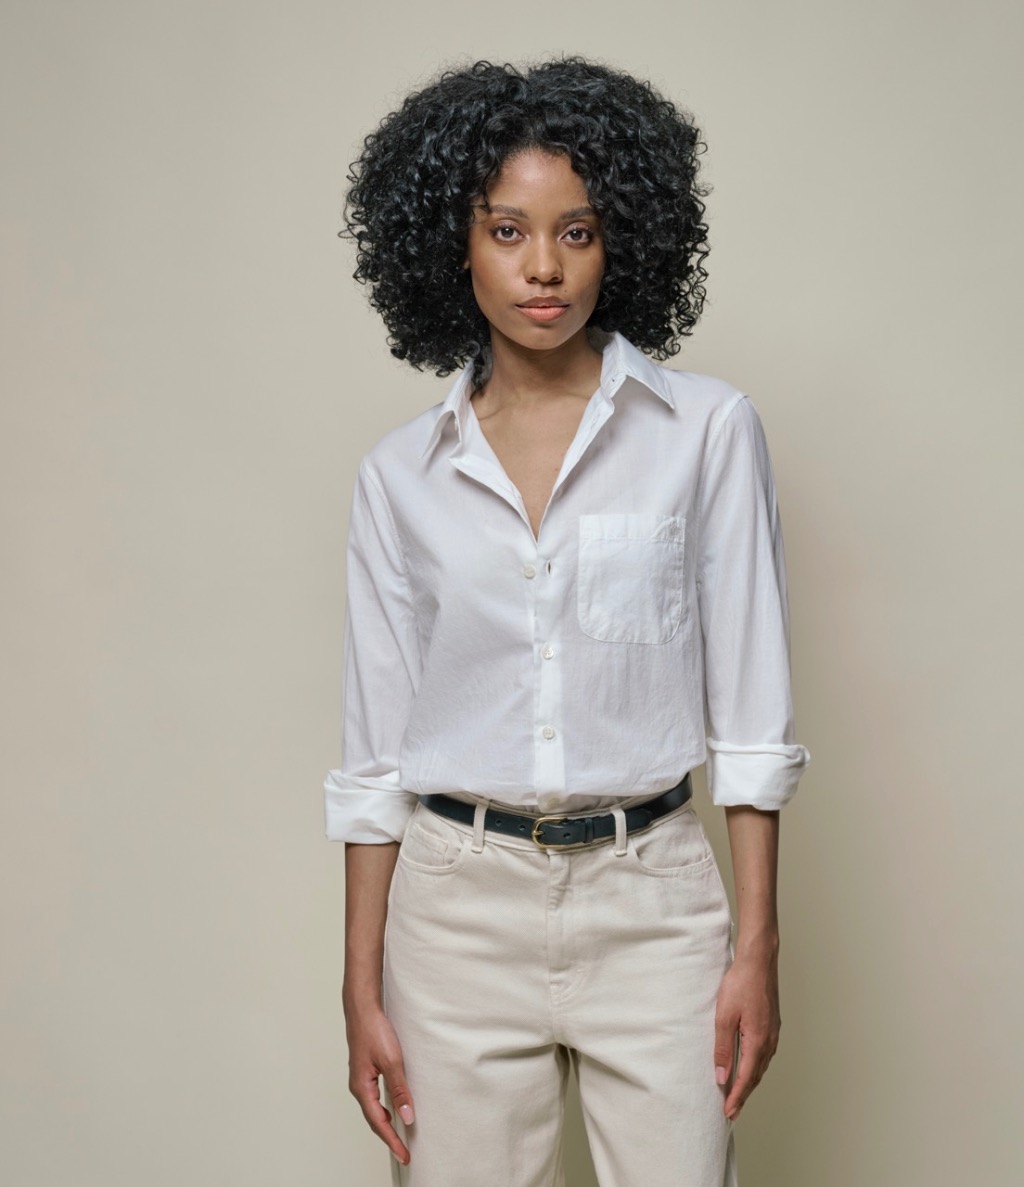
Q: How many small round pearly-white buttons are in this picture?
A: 3